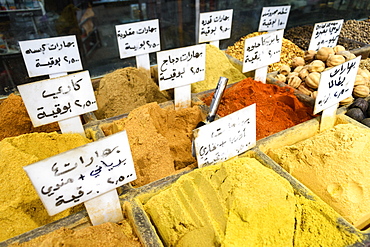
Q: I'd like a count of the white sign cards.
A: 11